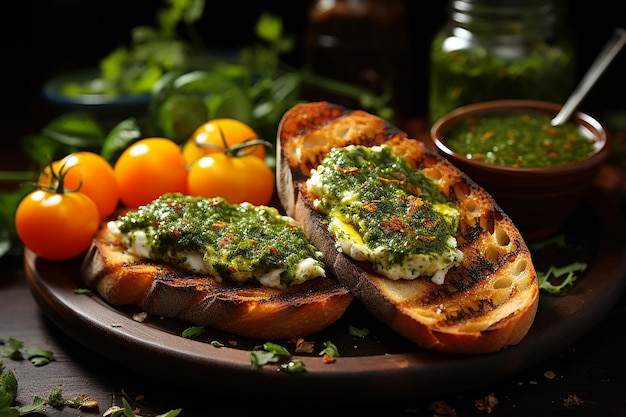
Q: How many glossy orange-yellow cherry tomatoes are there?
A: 5